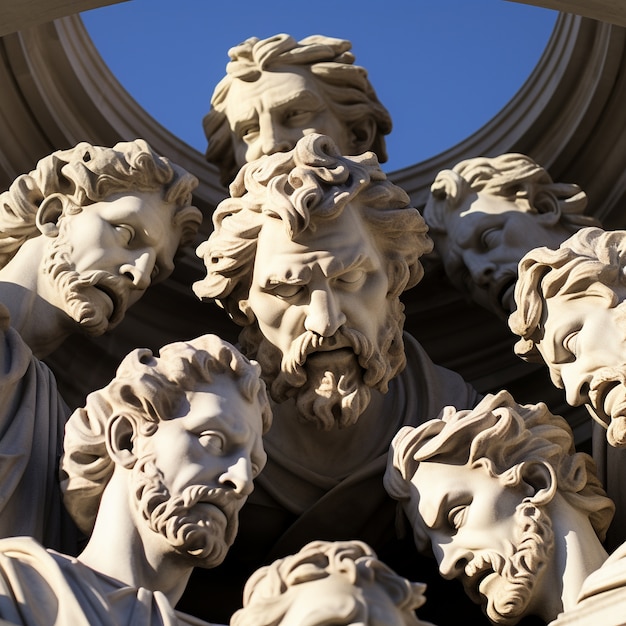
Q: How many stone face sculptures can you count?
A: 8